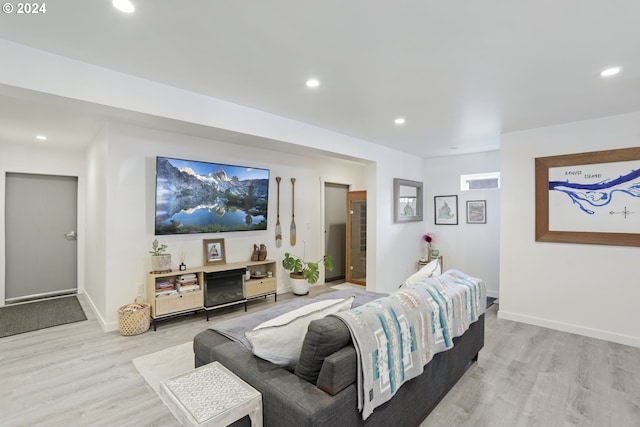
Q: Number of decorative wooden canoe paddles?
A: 2